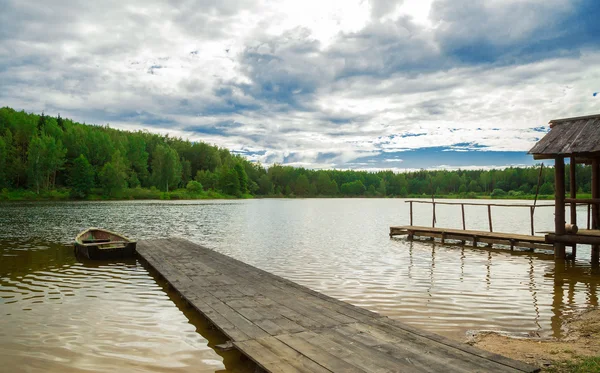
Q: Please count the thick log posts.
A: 3